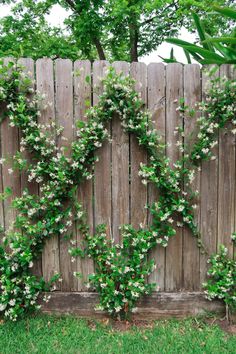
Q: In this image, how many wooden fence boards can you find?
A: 13